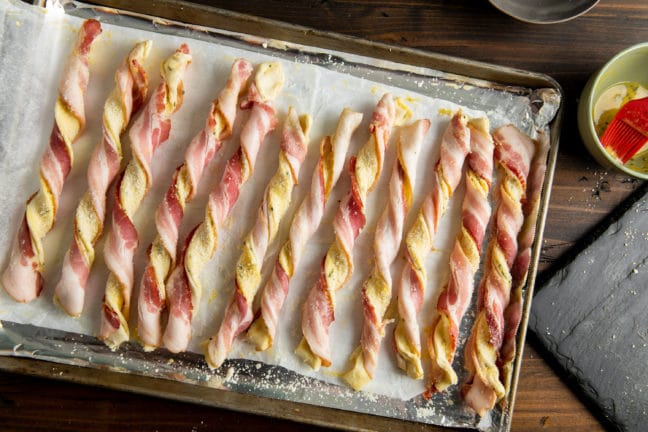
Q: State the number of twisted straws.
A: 12